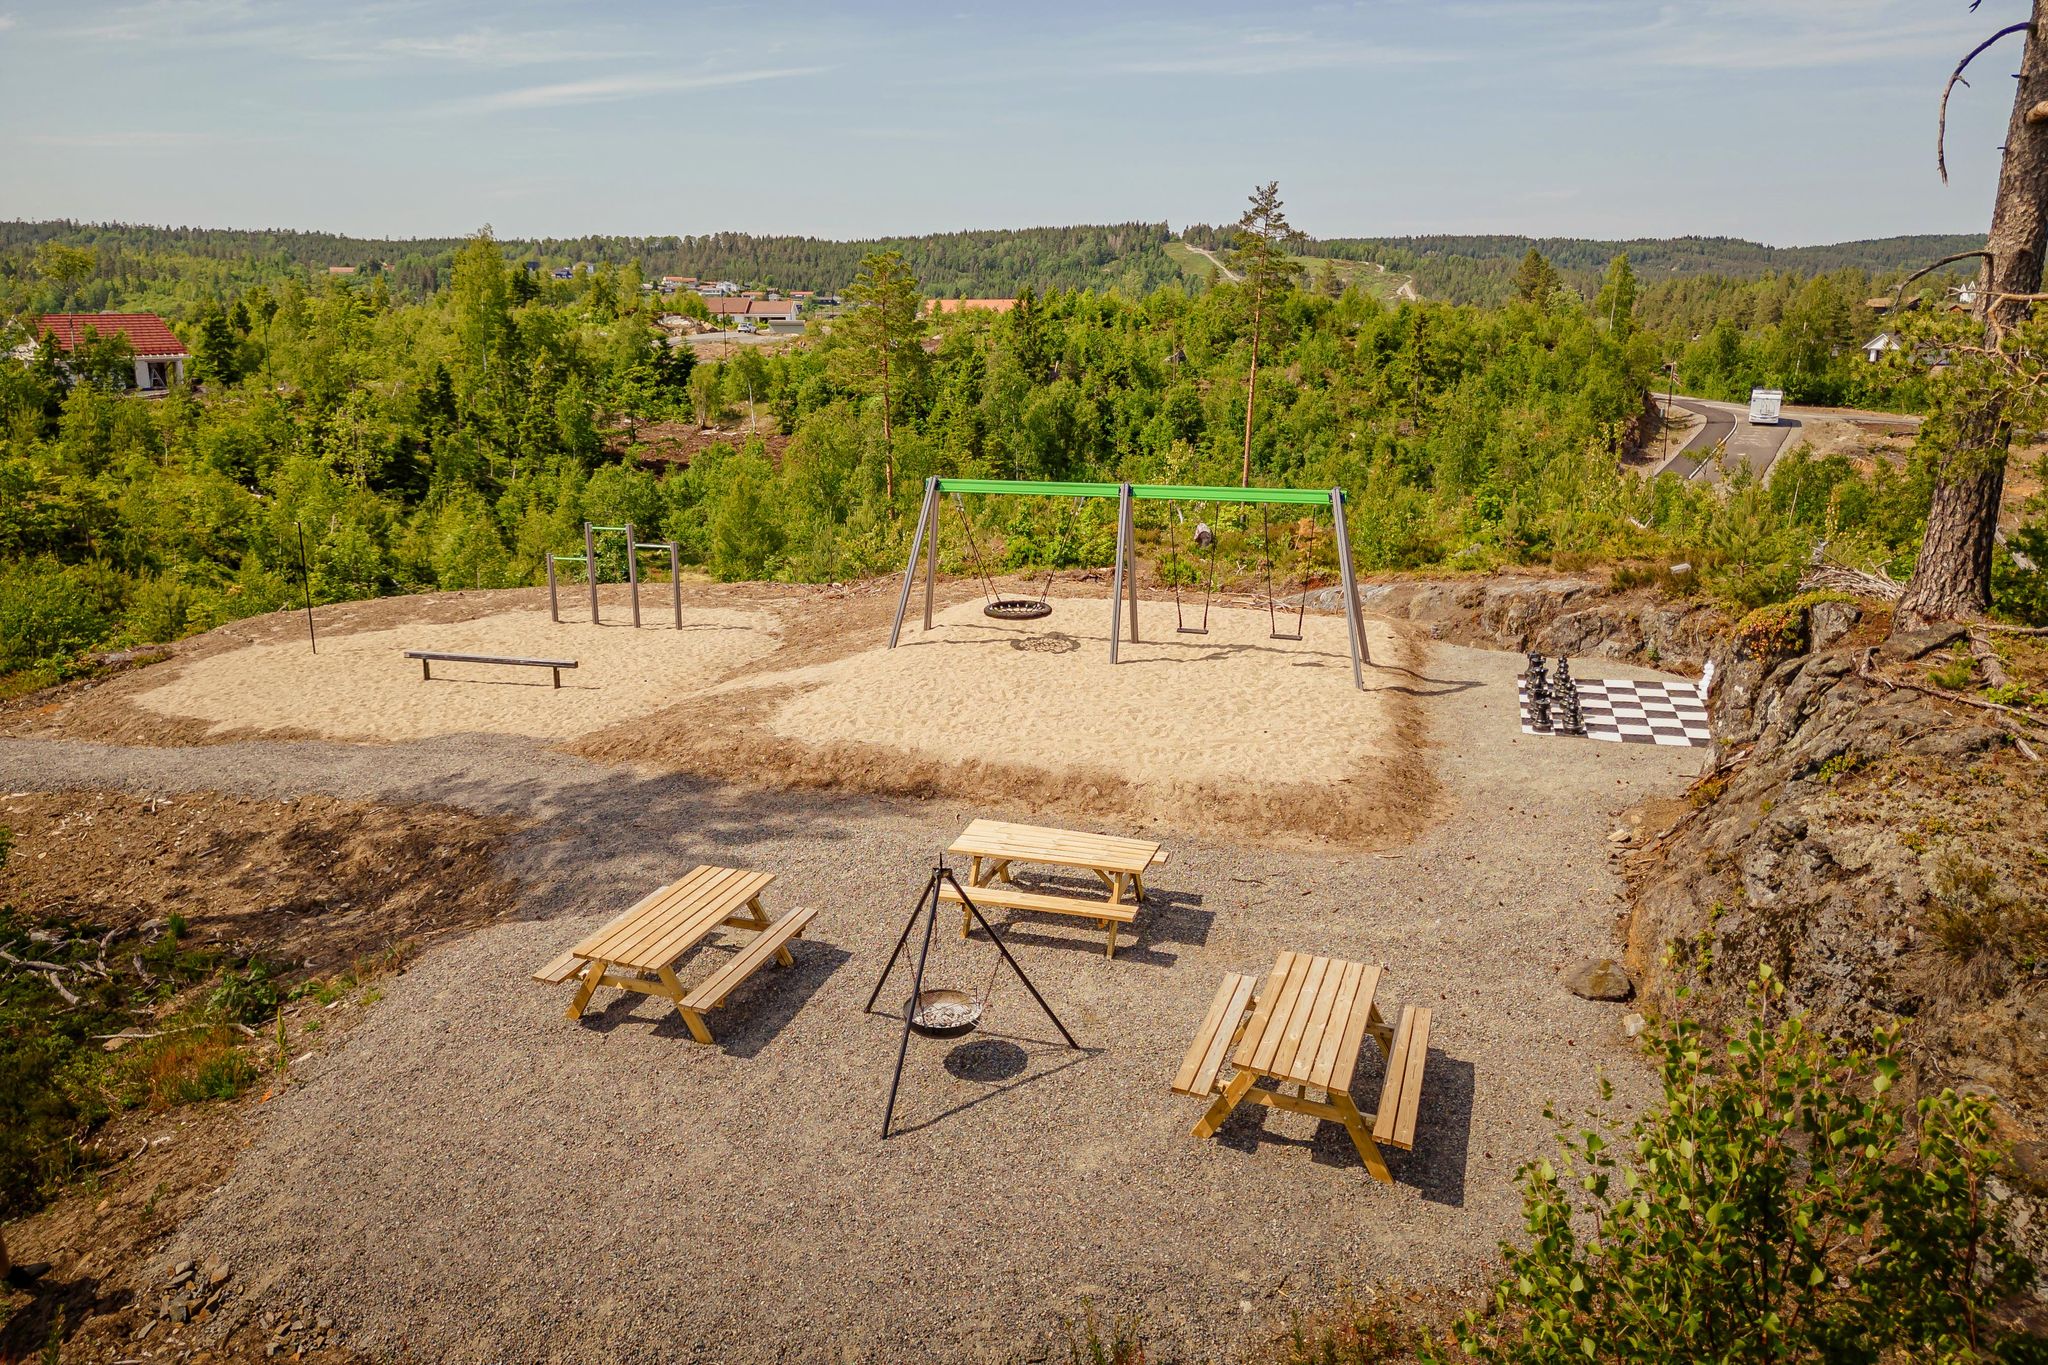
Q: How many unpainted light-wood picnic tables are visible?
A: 3